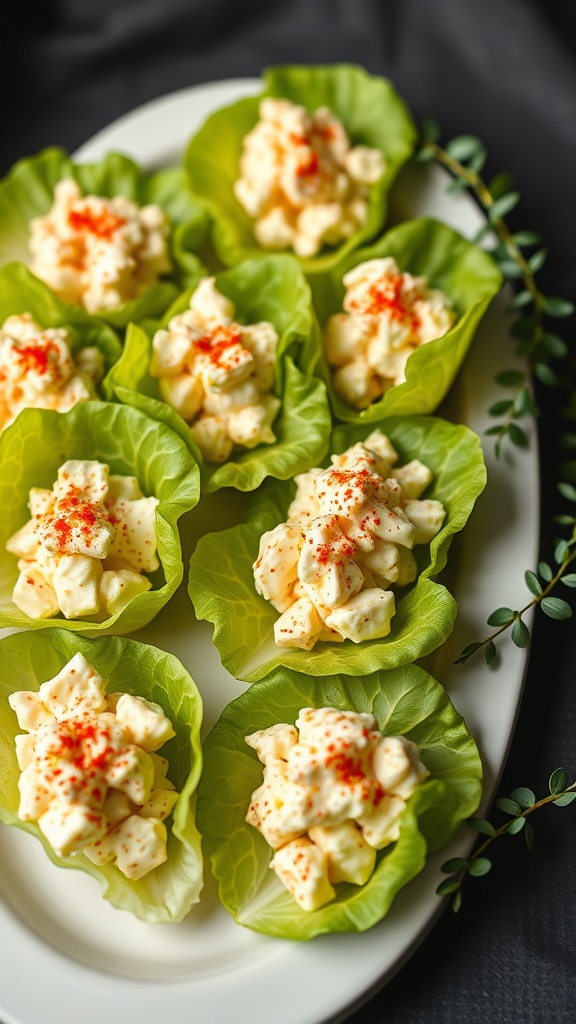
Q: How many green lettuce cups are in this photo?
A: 9